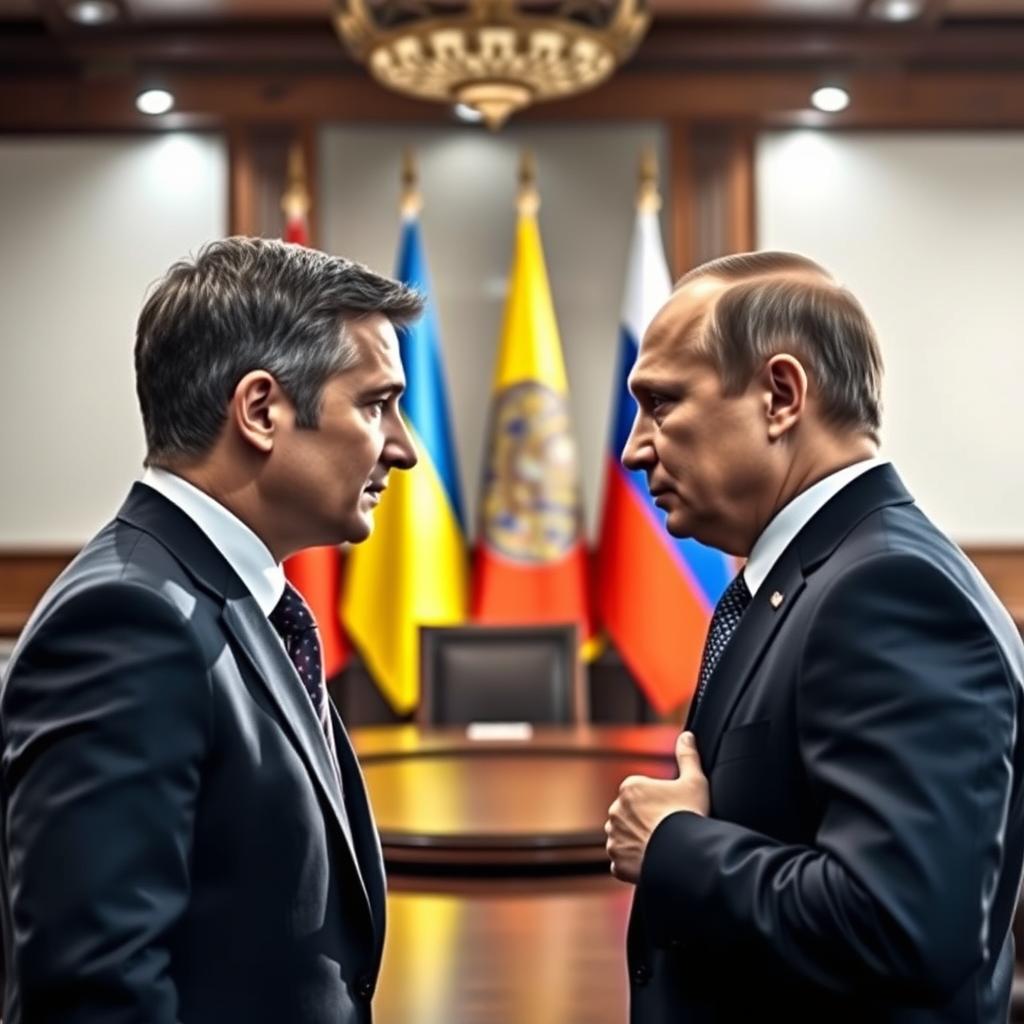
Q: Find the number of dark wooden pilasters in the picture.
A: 2